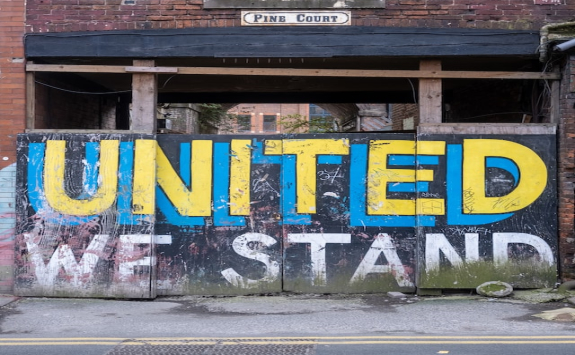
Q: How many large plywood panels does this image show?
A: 4